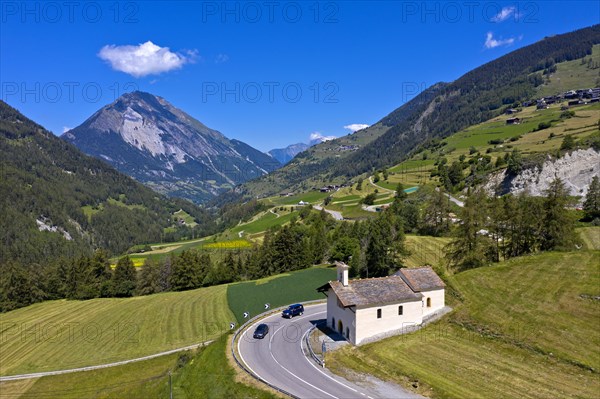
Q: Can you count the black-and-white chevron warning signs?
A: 3